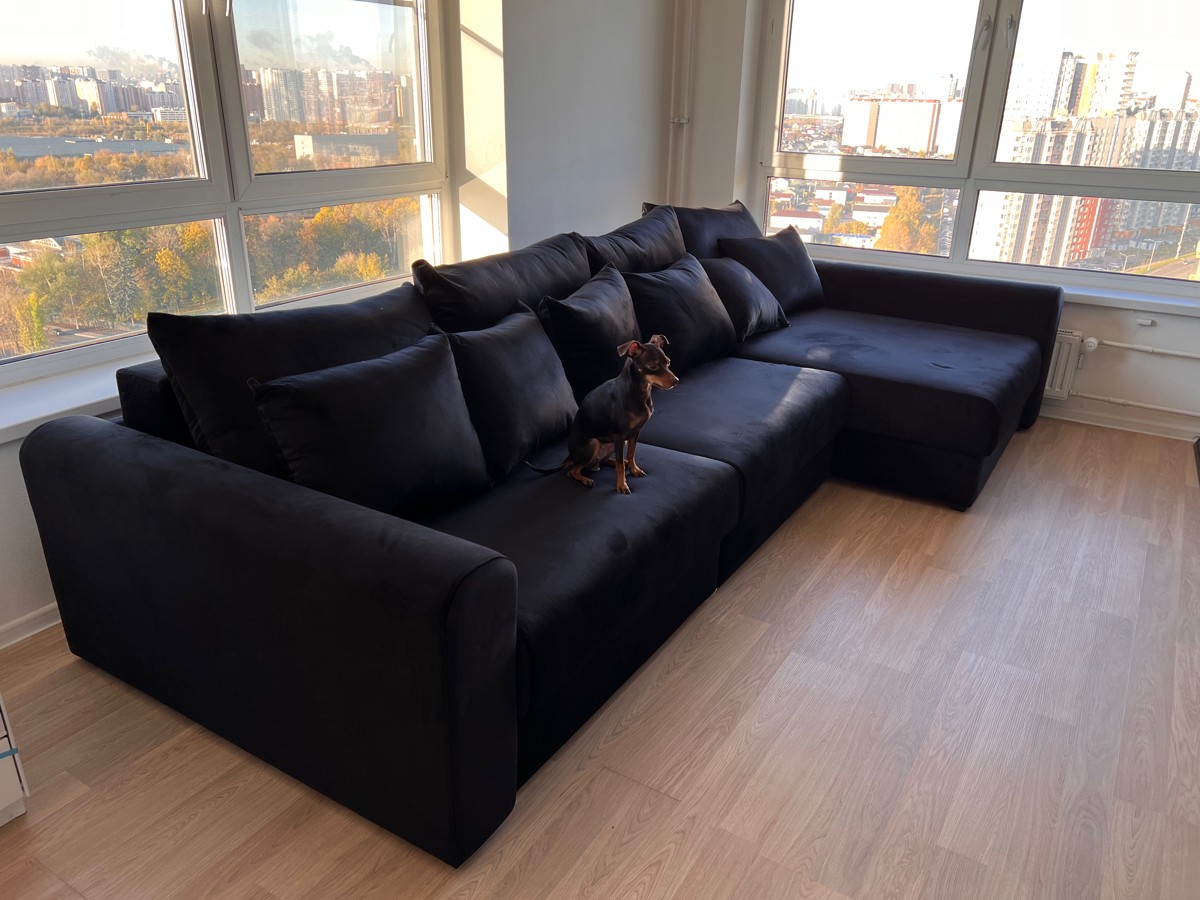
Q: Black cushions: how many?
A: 10